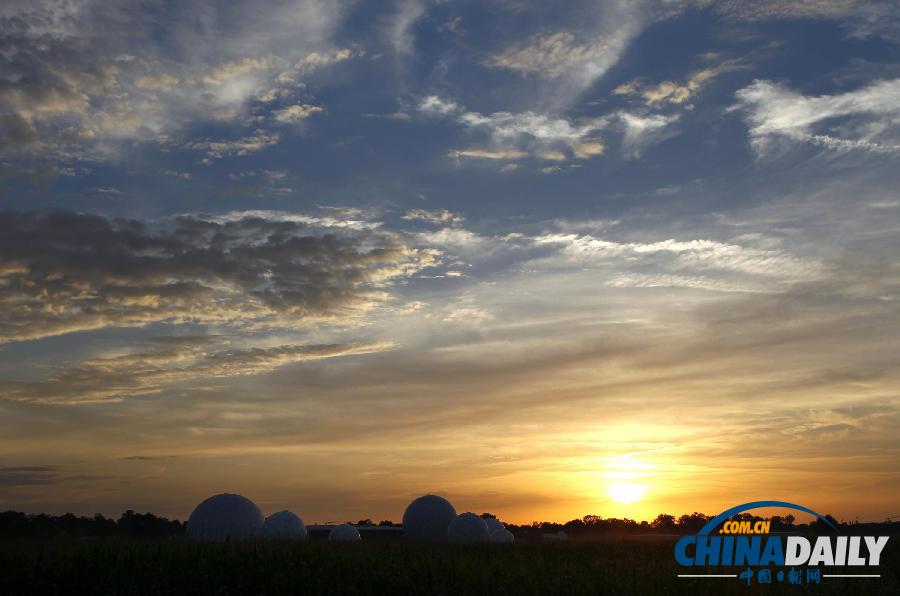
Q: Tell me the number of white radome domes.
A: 7